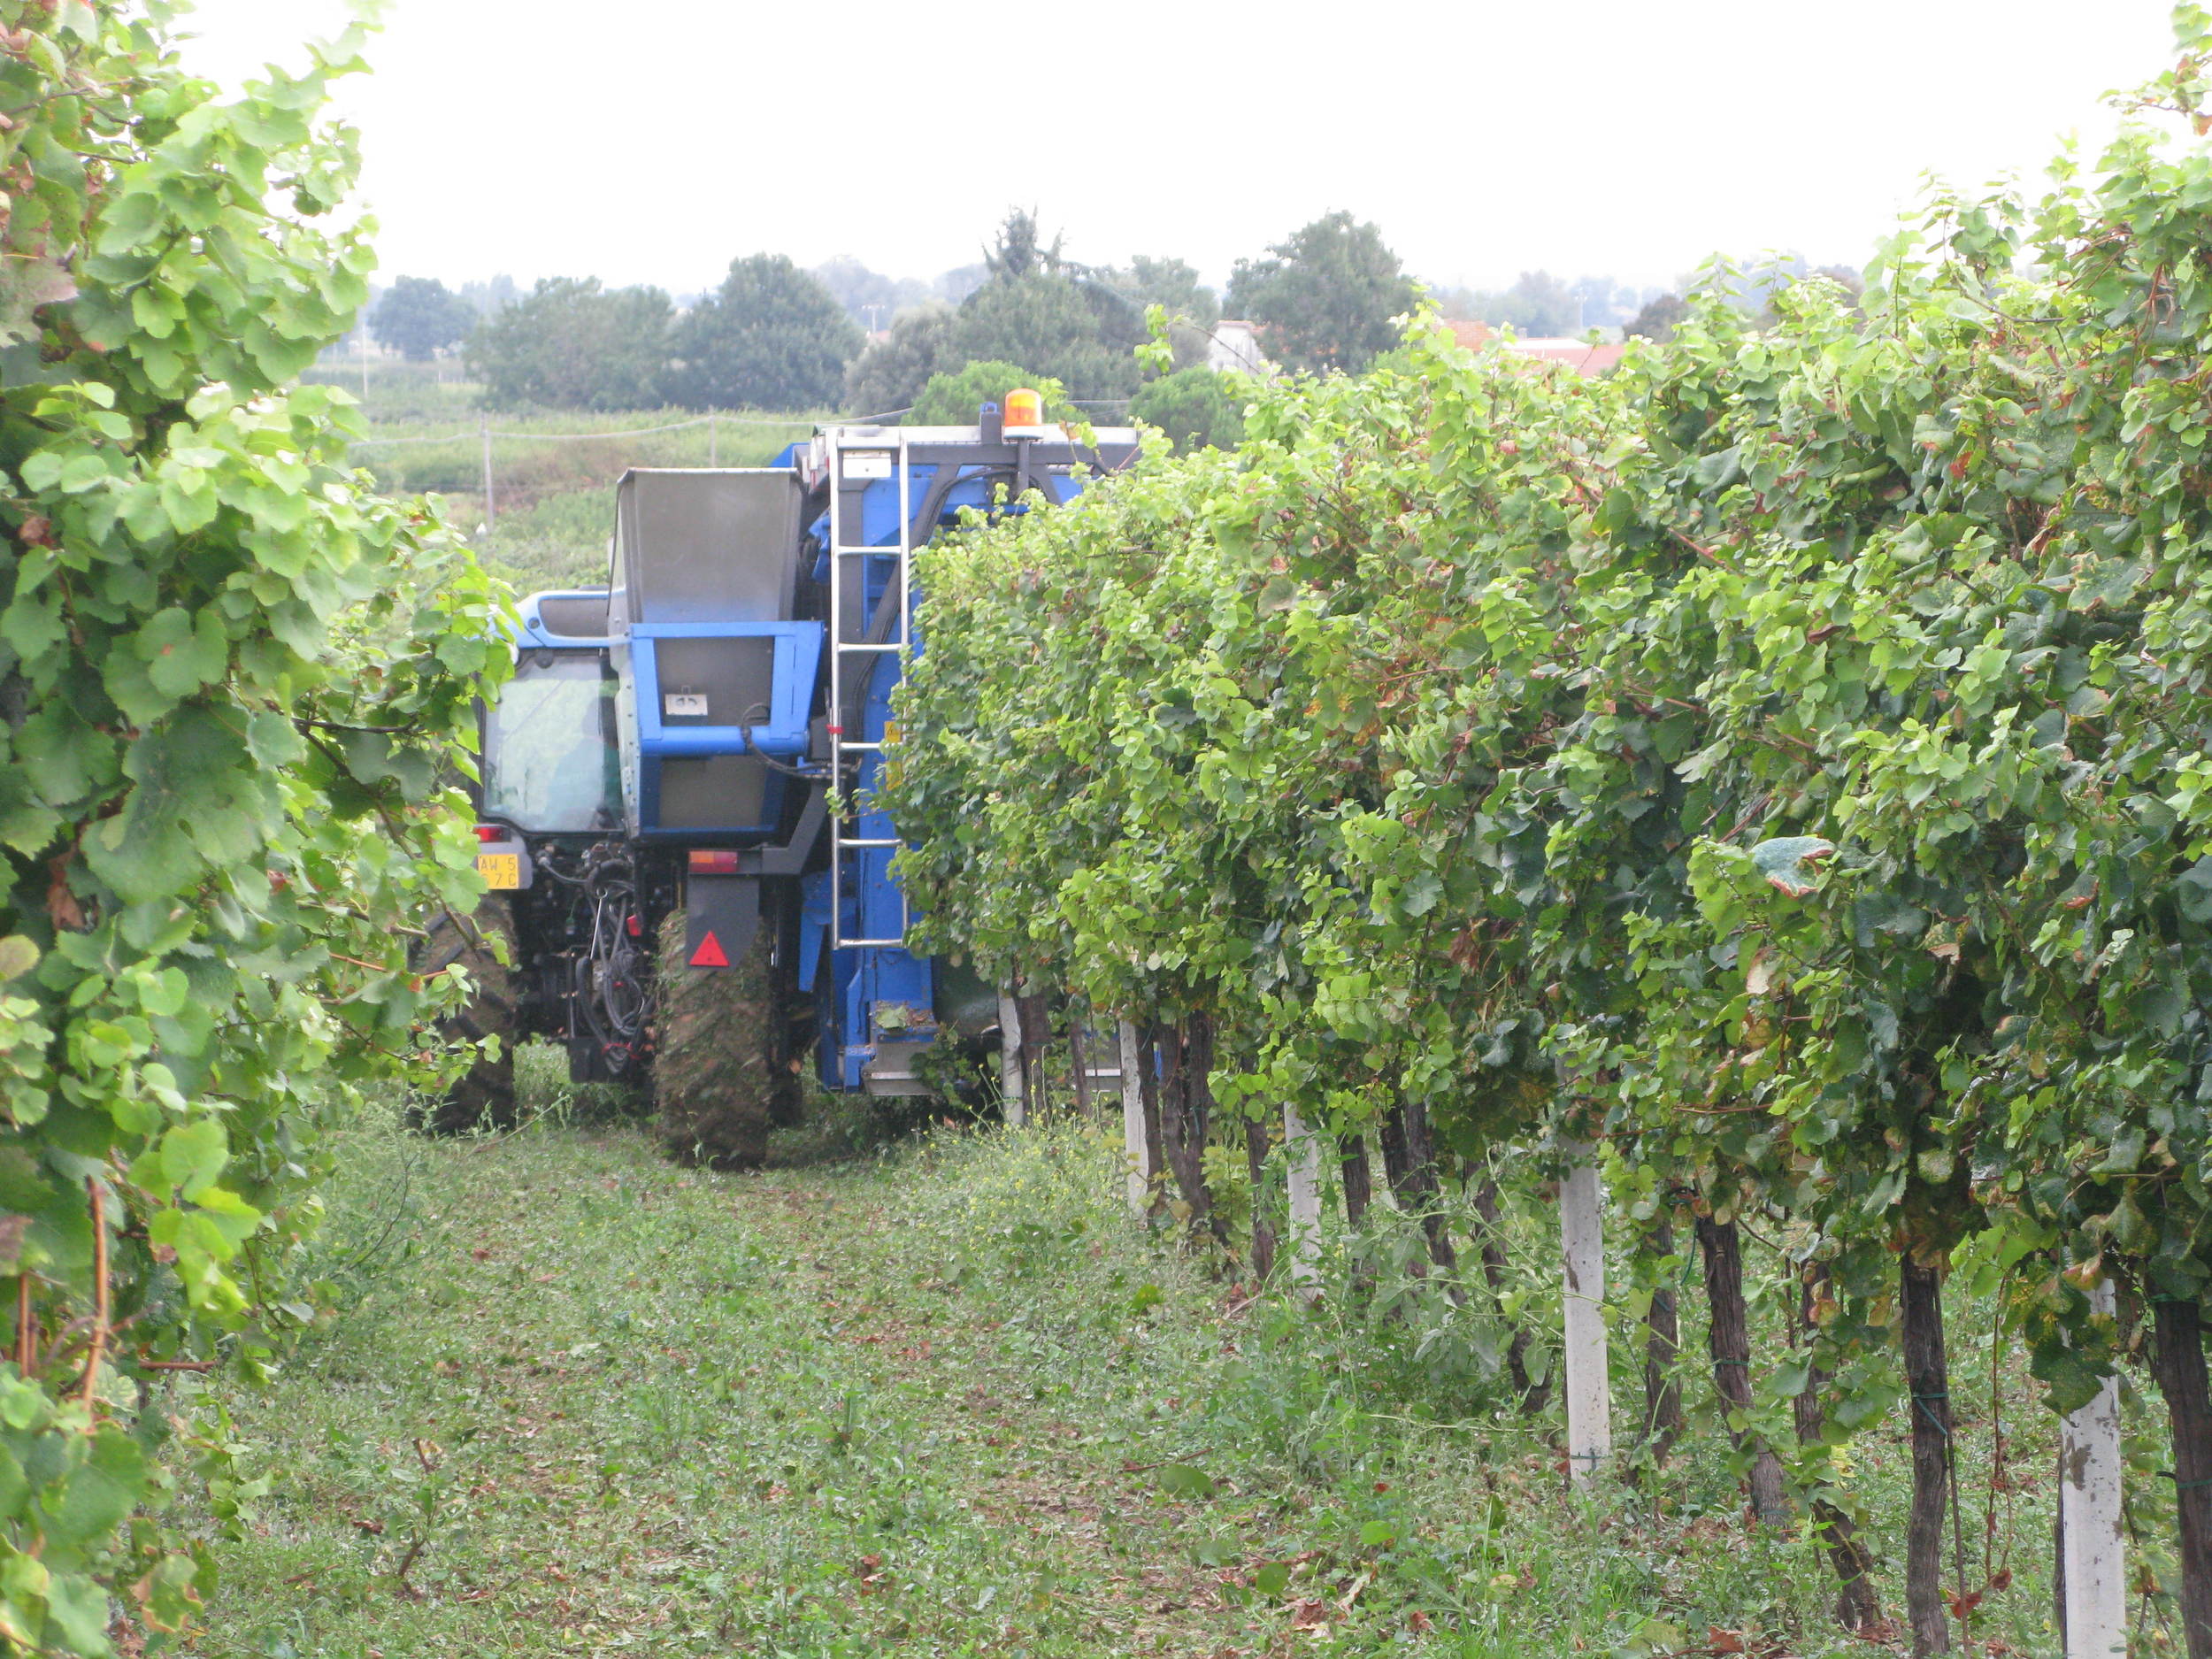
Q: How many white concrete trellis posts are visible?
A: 5